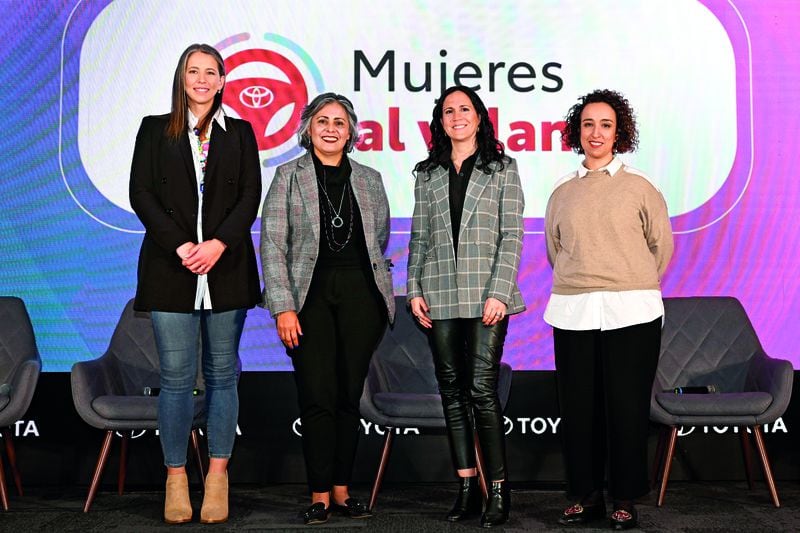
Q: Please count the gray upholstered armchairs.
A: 4